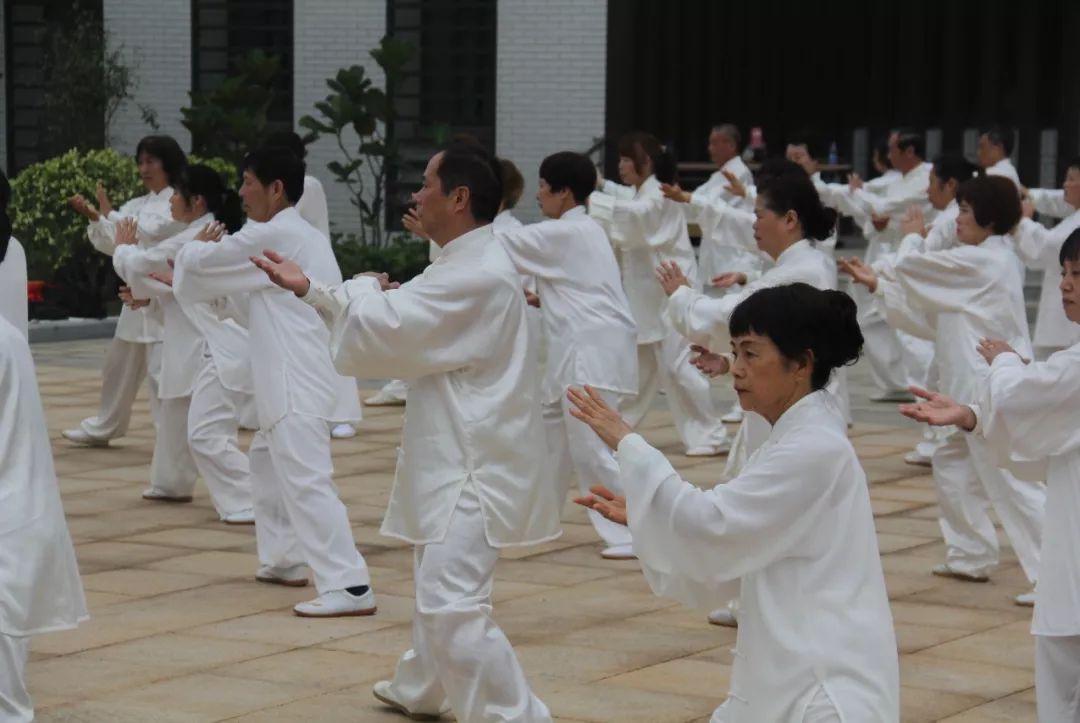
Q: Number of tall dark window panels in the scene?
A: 3